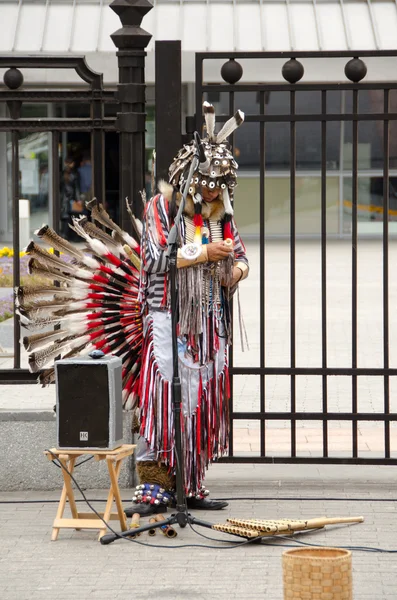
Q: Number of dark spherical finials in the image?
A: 4